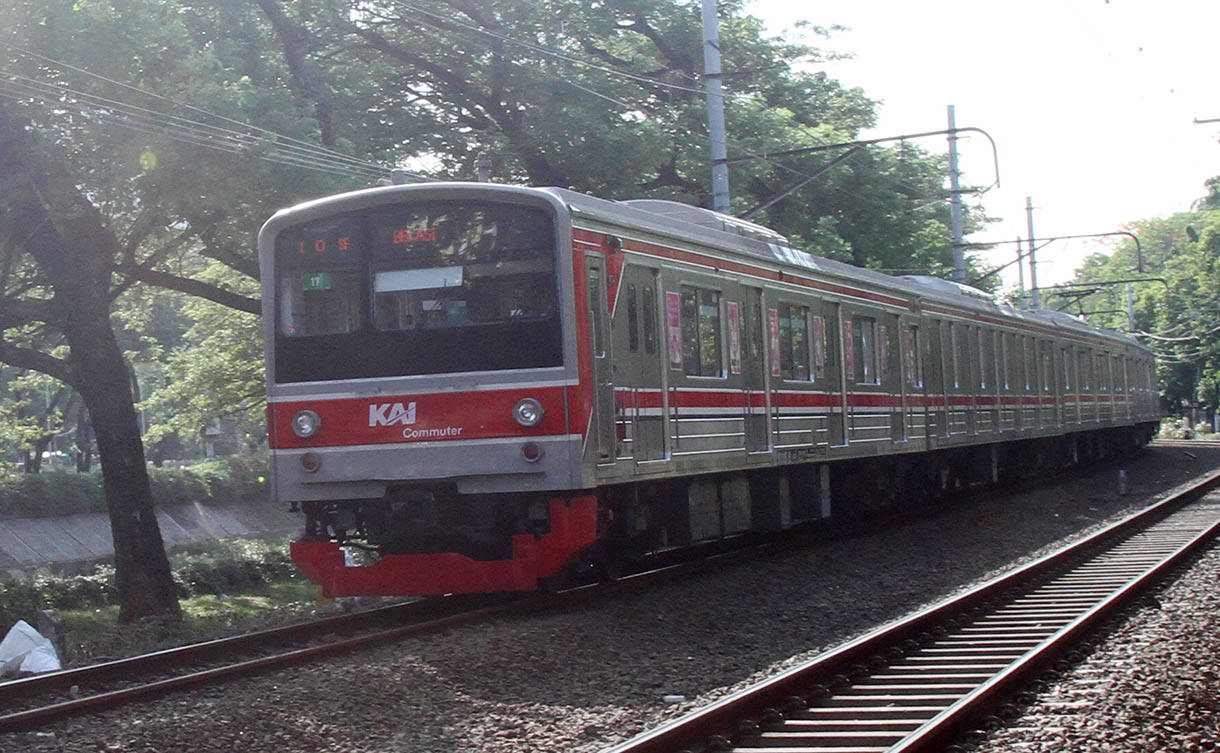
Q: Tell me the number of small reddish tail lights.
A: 2